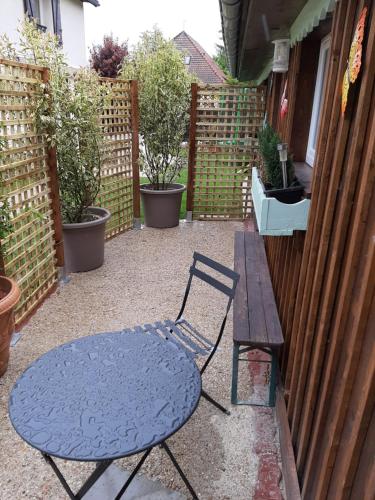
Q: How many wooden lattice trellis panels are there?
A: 3